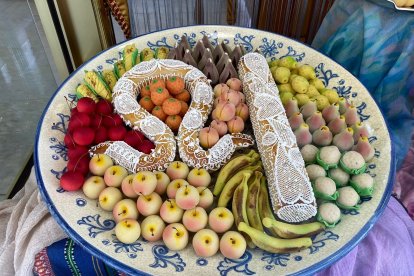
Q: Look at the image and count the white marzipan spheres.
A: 9